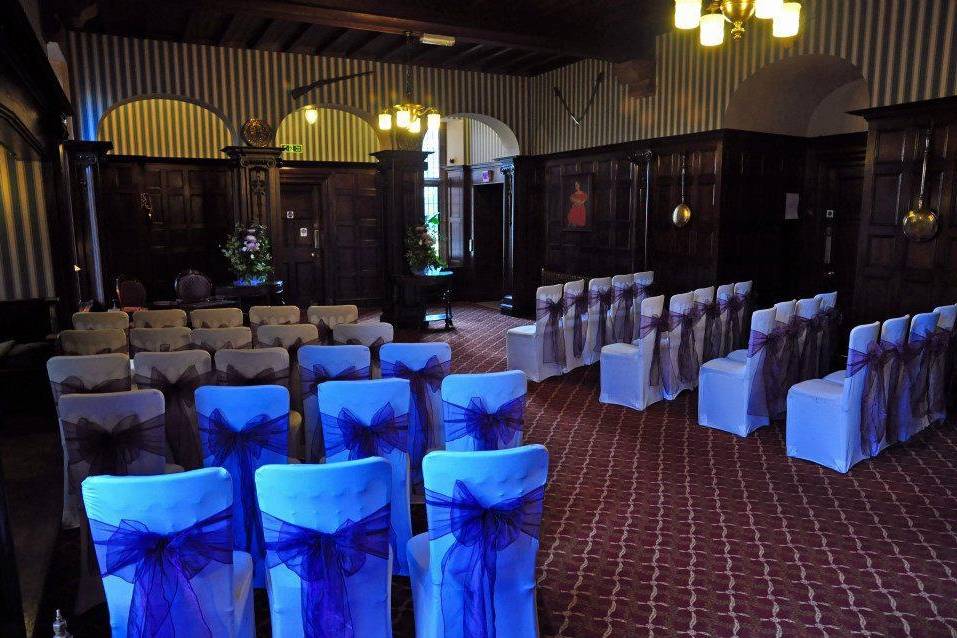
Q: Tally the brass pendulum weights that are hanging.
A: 2